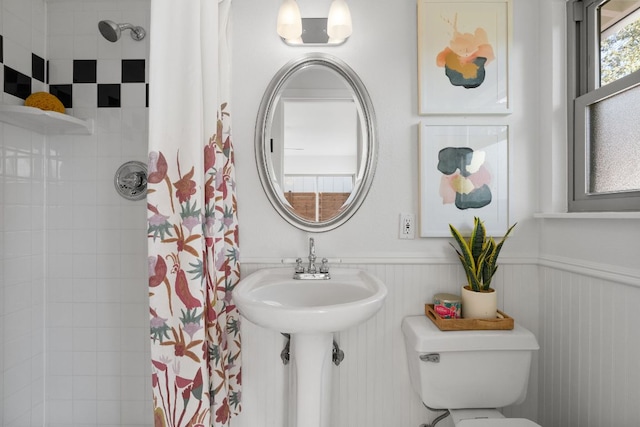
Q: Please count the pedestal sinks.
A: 1